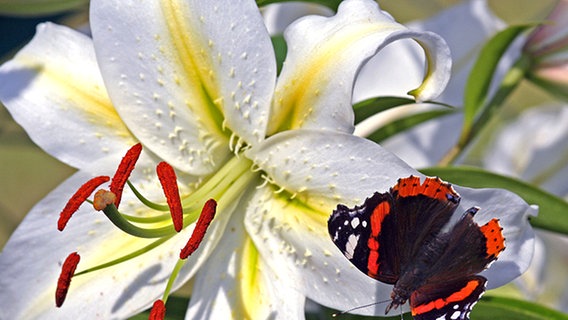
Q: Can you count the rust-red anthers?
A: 6